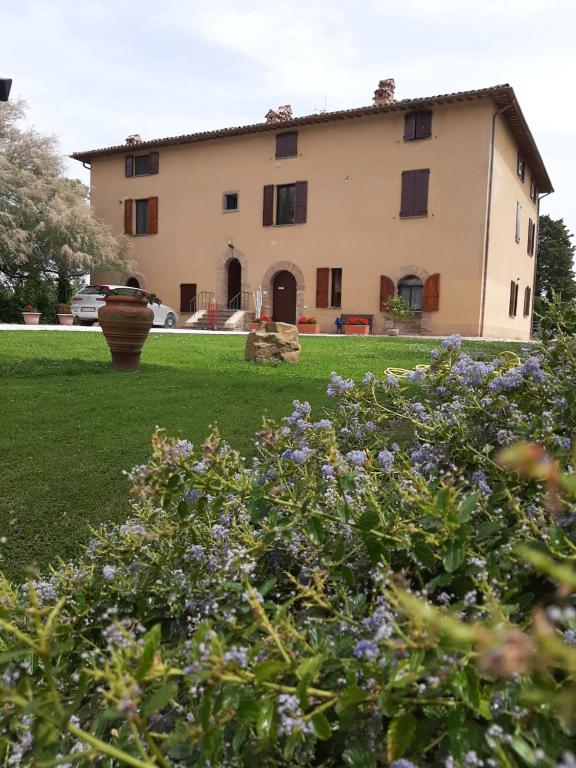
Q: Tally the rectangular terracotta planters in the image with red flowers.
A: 3